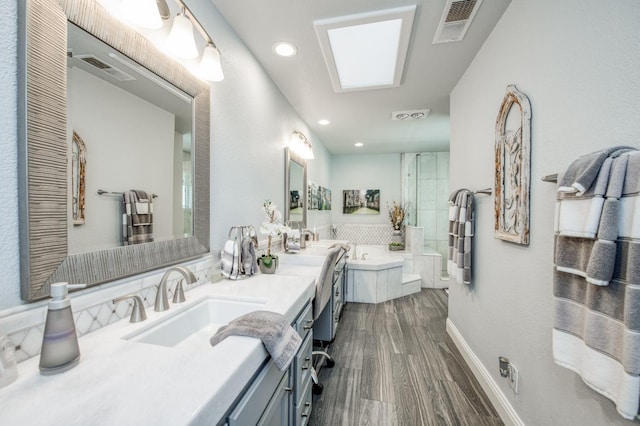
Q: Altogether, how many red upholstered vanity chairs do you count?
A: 0